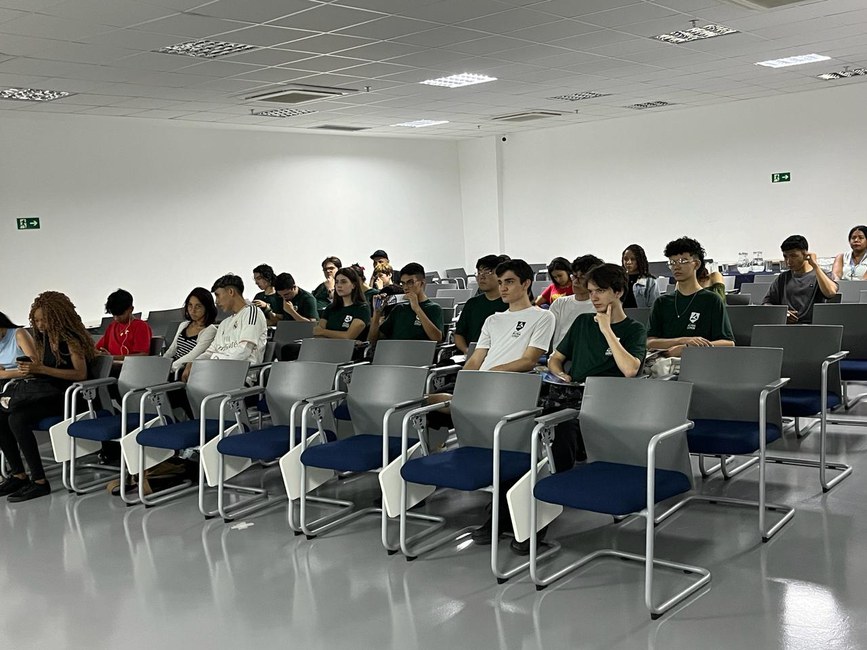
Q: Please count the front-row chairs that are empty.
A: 6